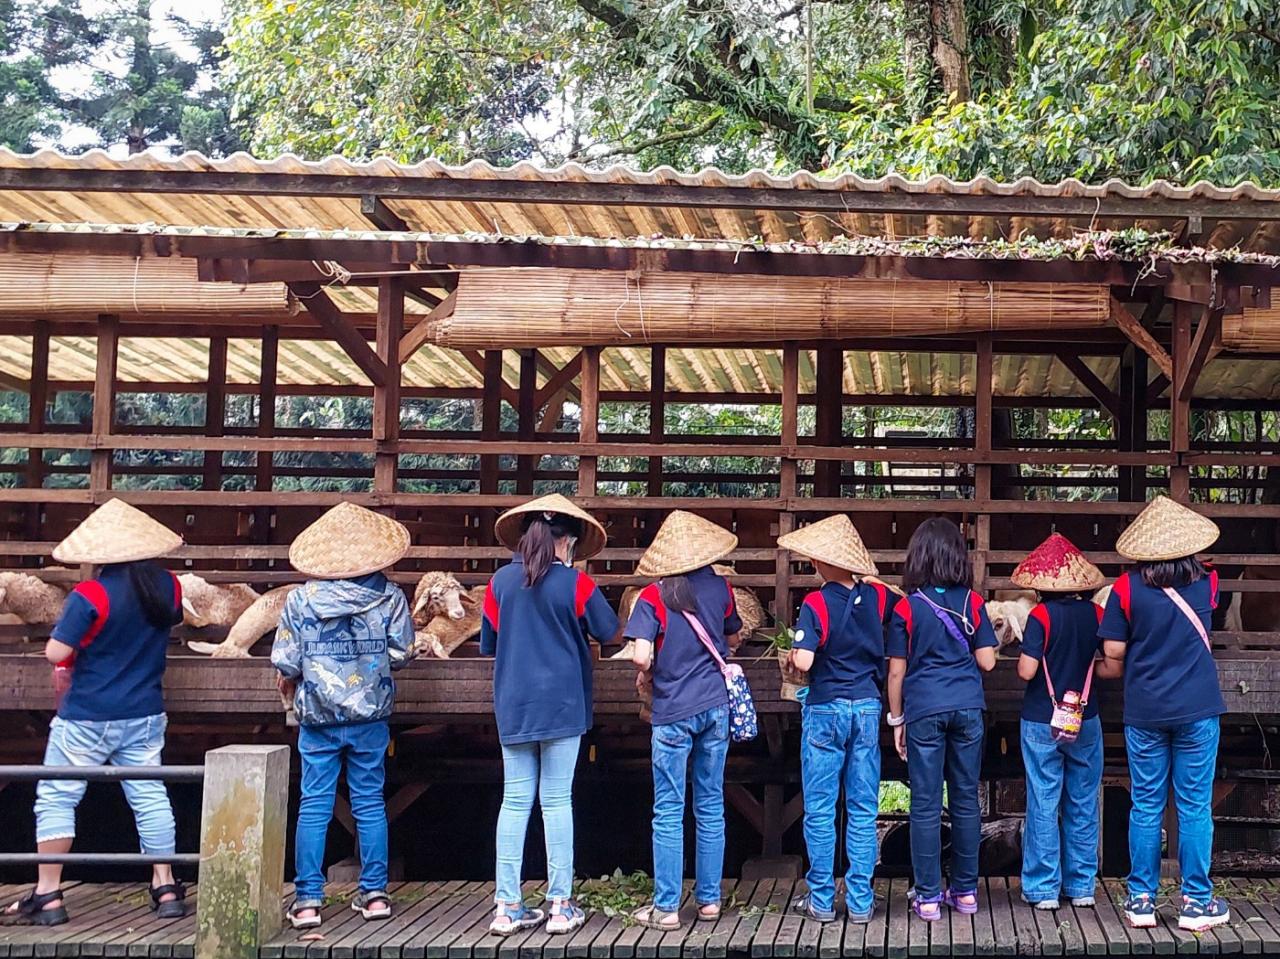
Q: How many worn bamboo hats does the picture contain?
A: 7